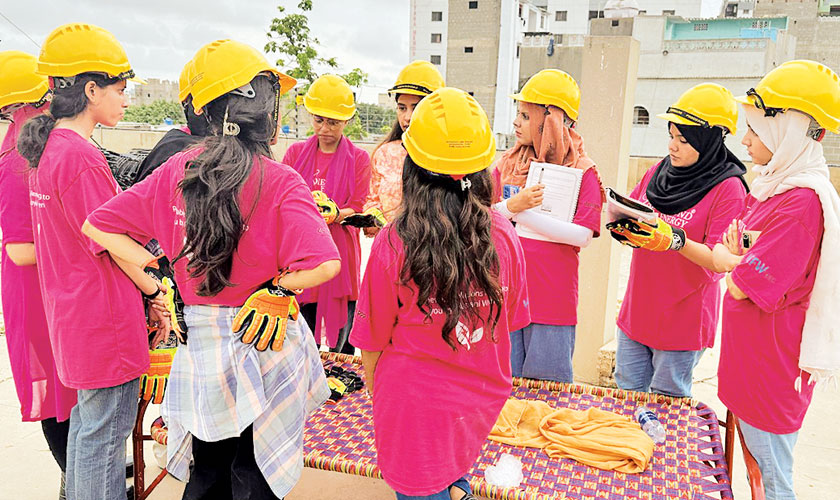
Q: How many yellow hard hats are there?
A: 10